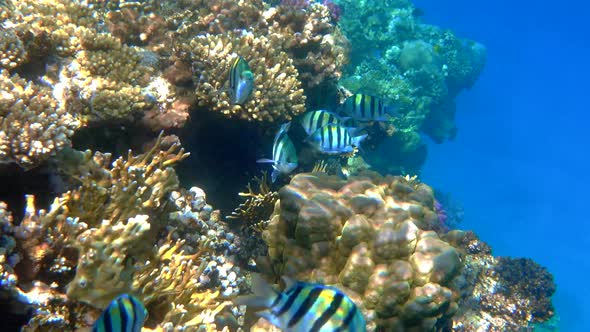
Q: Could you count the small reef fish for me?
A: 7